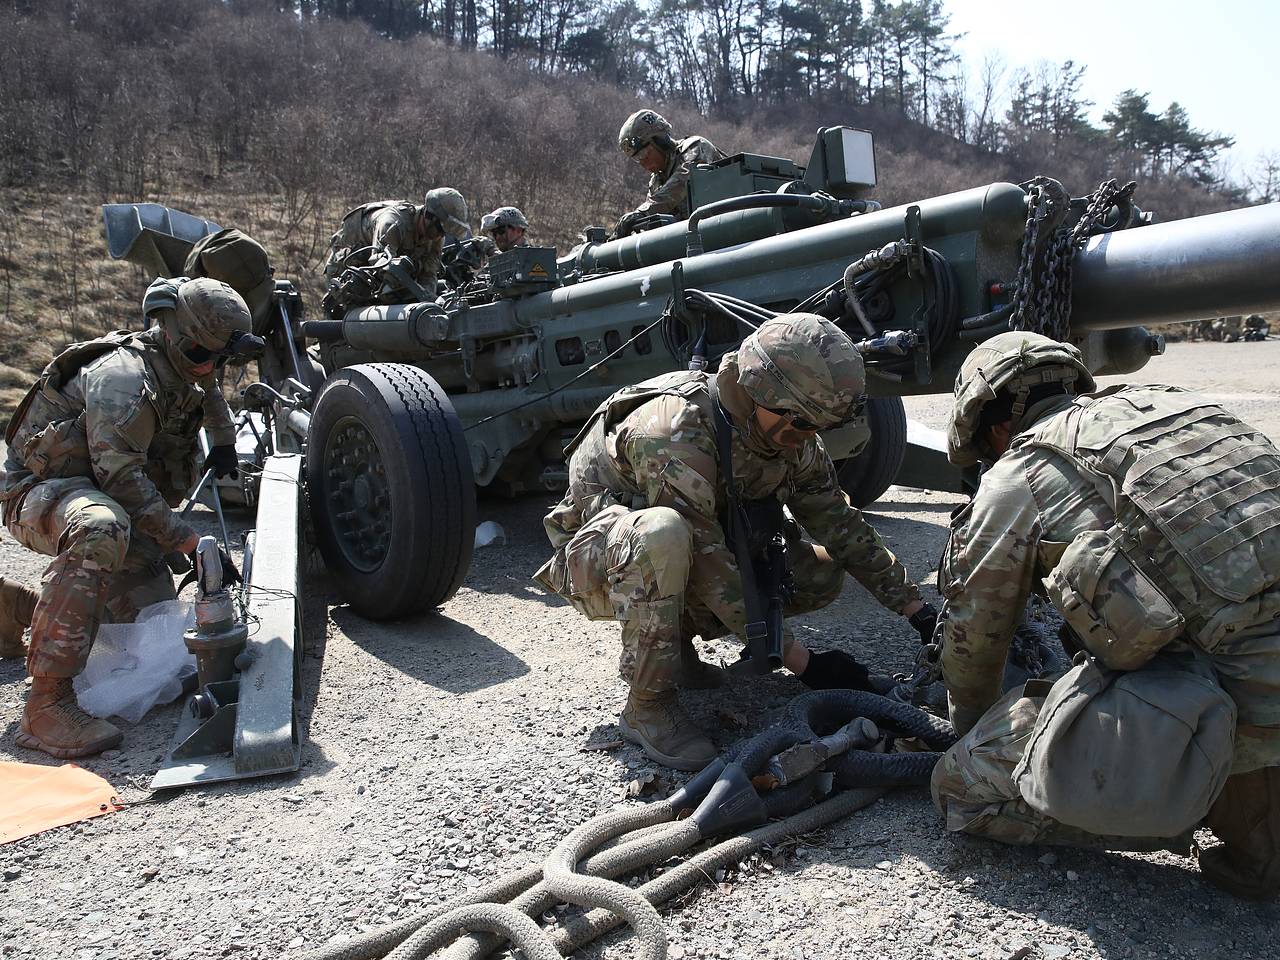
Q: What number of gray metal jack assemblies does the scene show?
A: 1